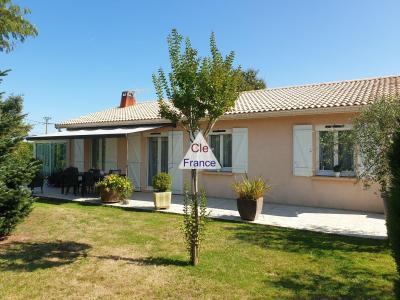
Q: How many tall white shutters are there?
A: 4